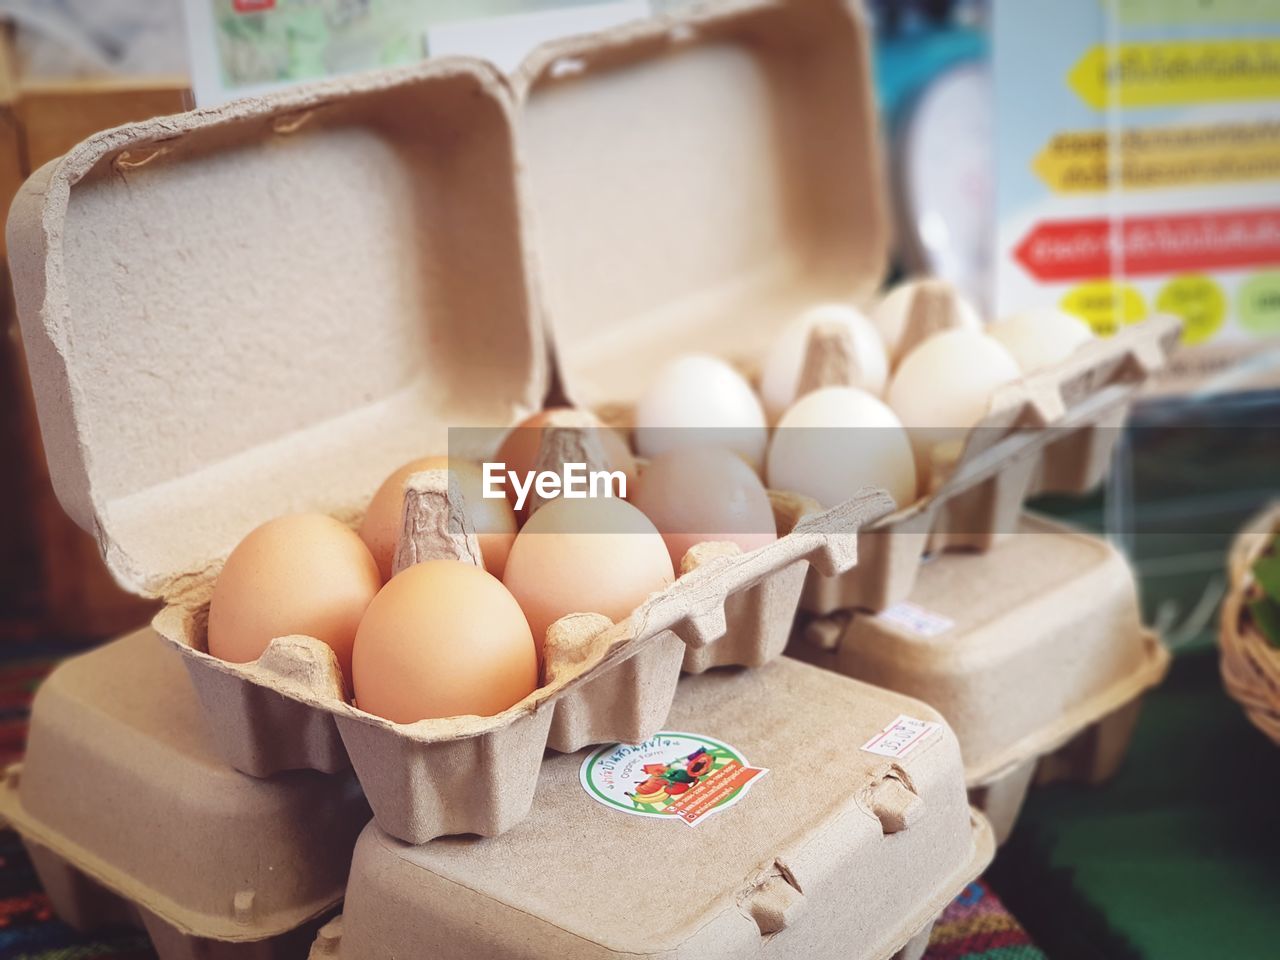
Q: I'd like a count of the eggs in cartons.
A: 12